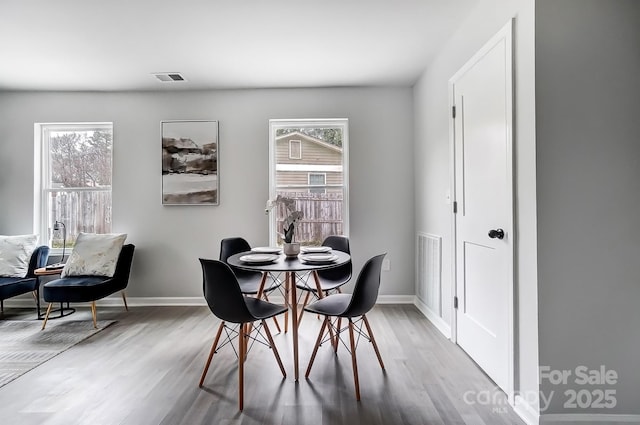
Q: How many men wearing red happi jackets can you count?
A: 0